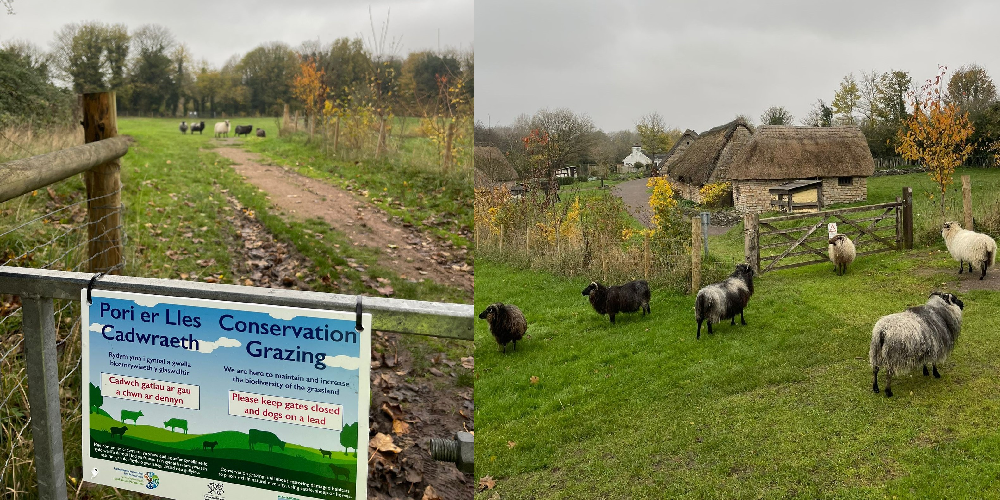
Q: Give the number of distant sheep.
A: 5